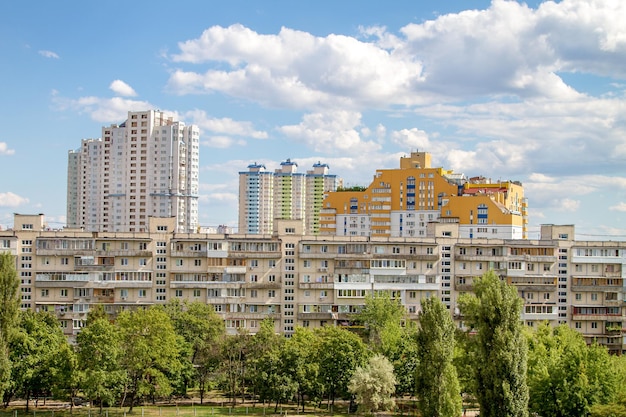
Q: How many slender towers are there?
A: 3